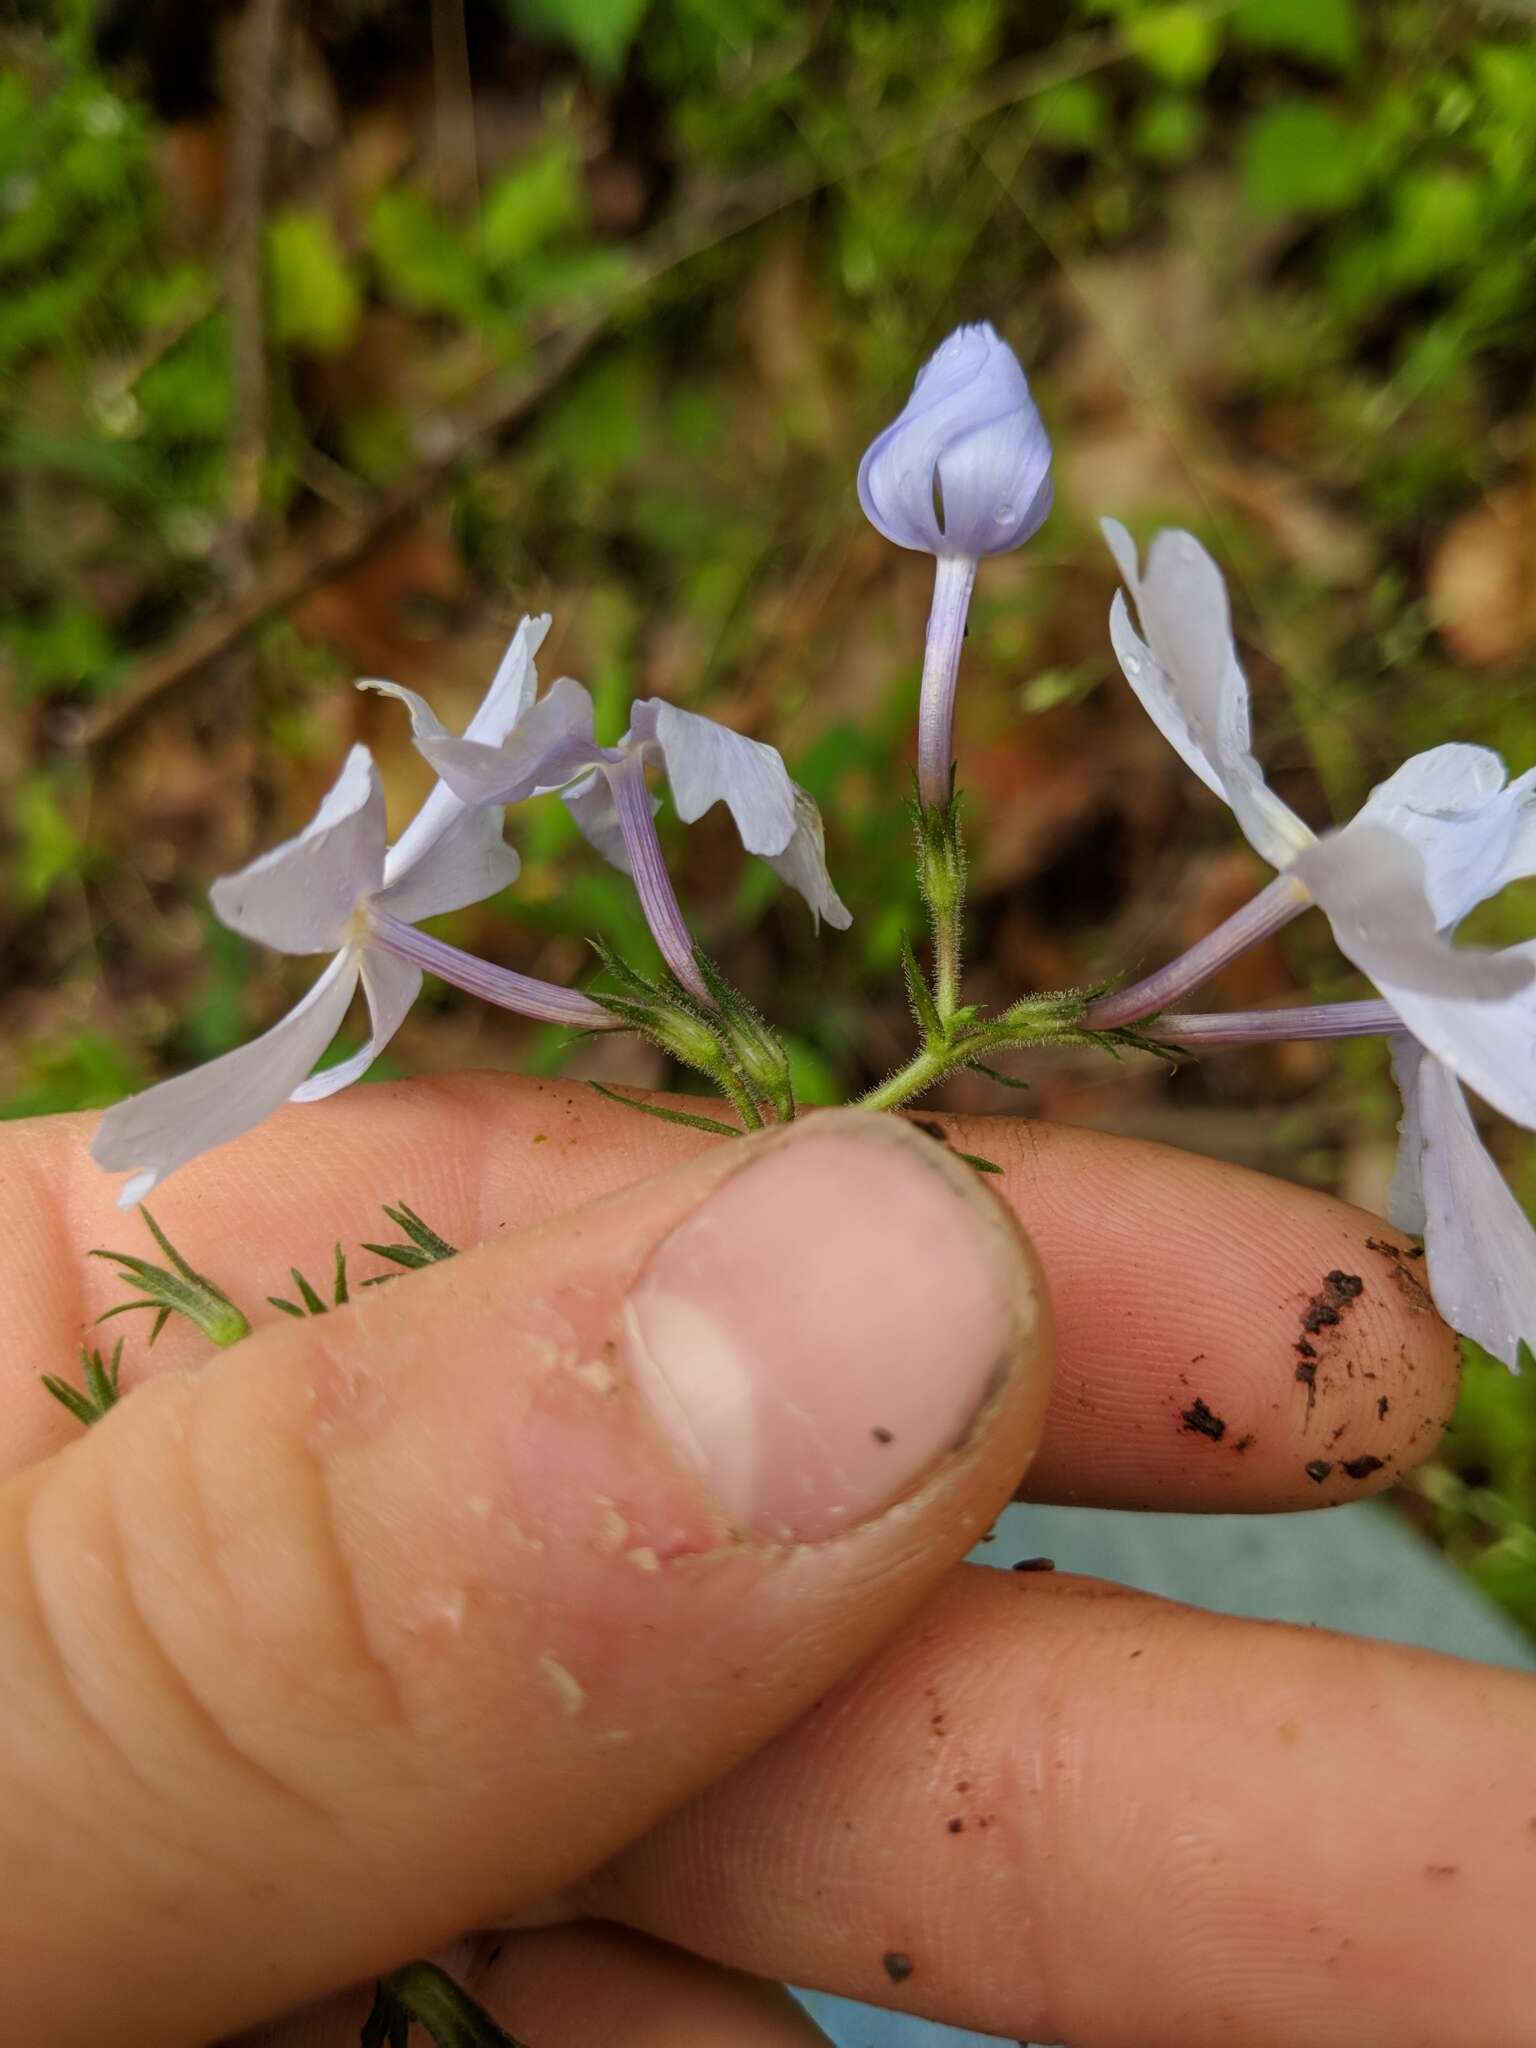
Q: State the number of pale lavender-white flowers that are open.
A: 4